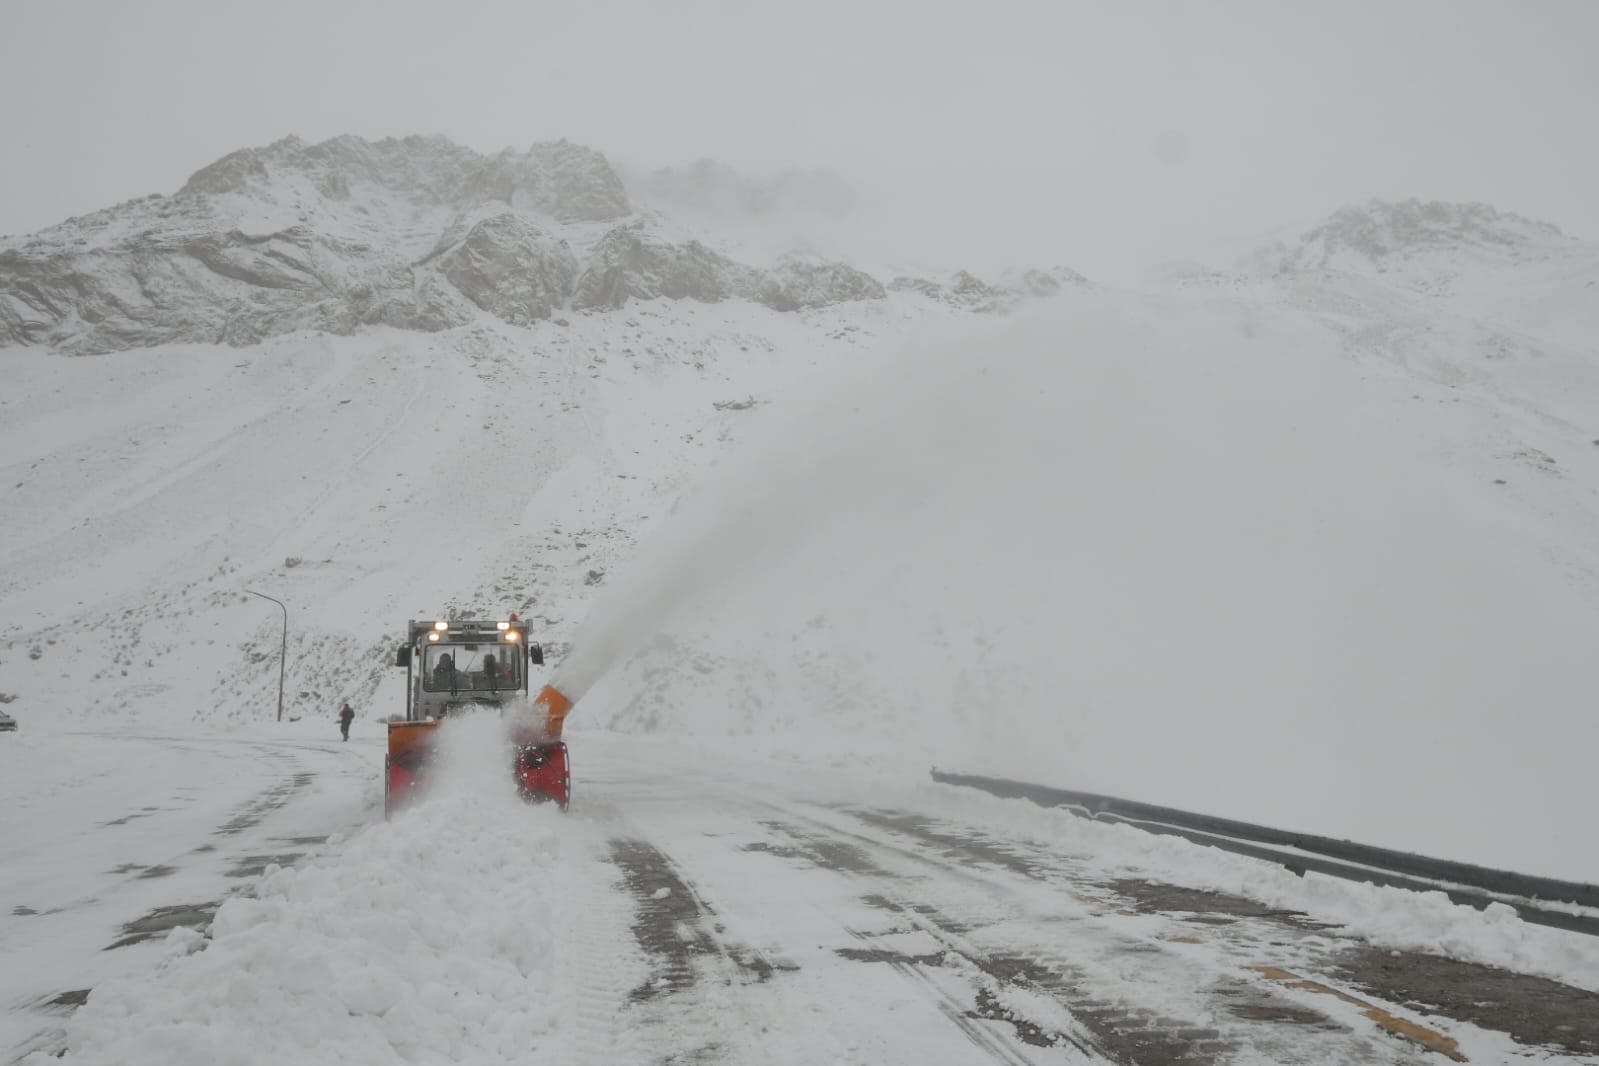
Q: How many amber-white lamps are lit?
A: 4